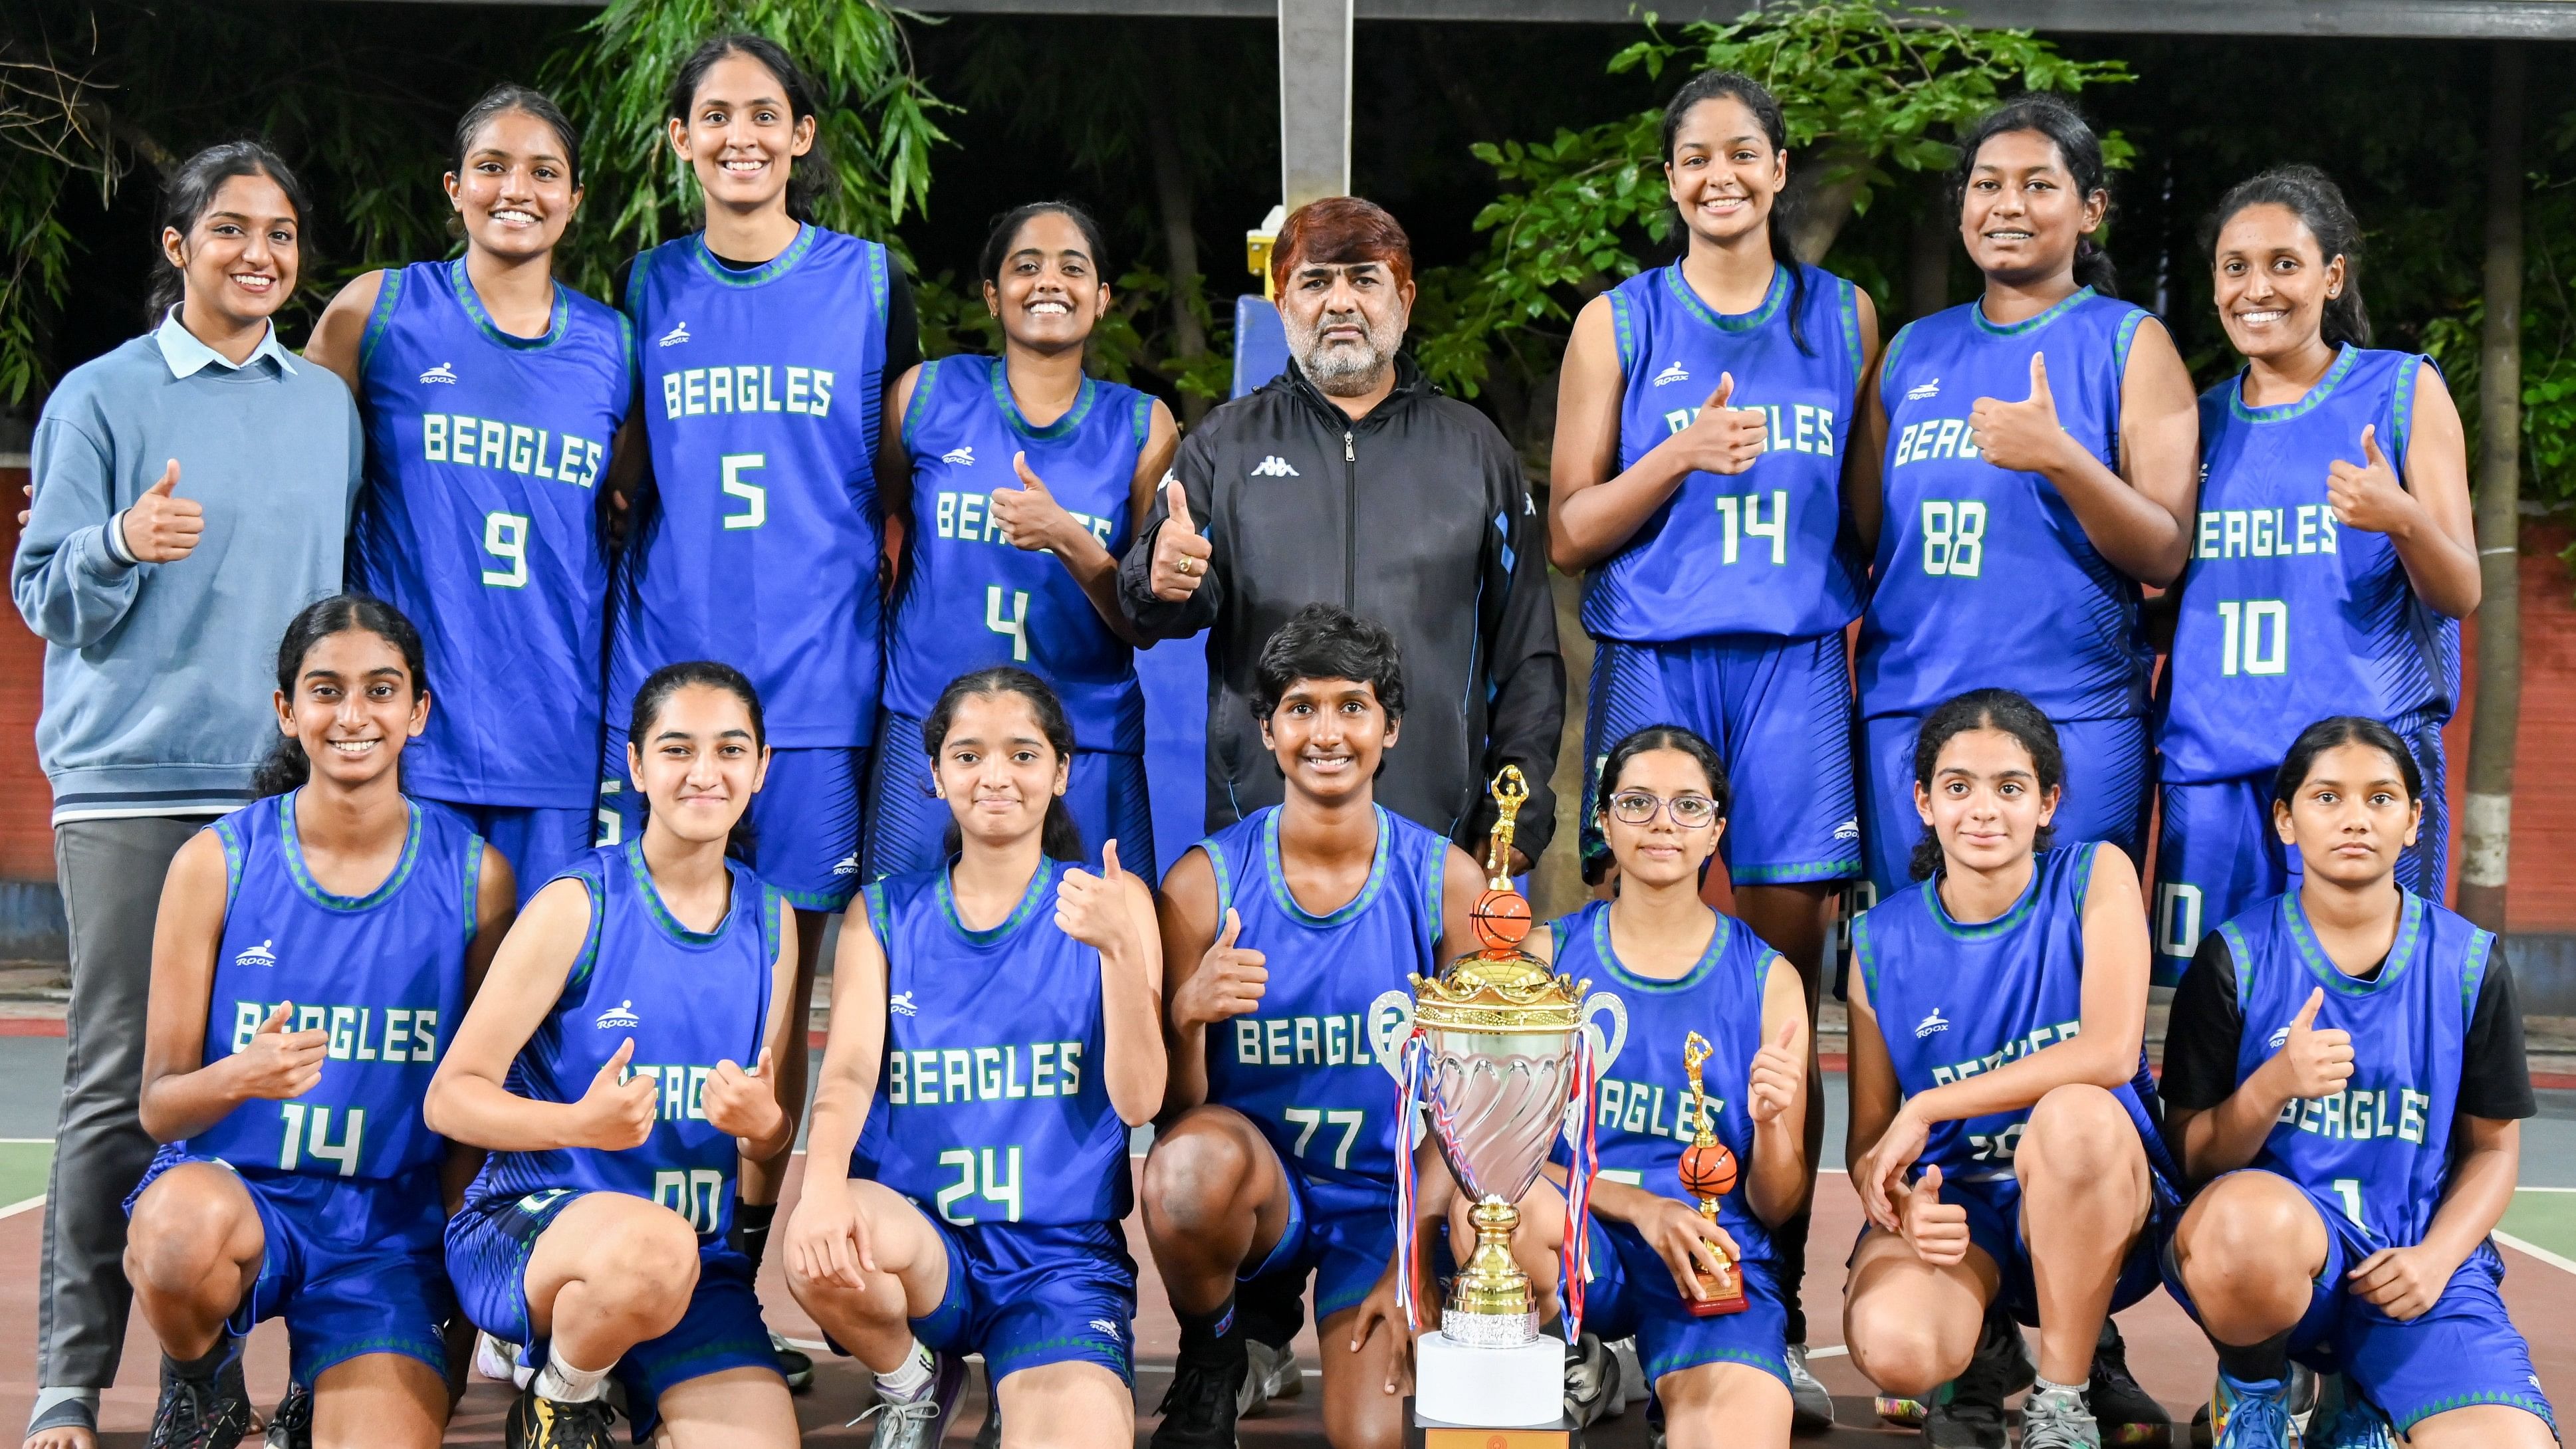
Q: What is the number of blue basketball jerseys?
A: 13